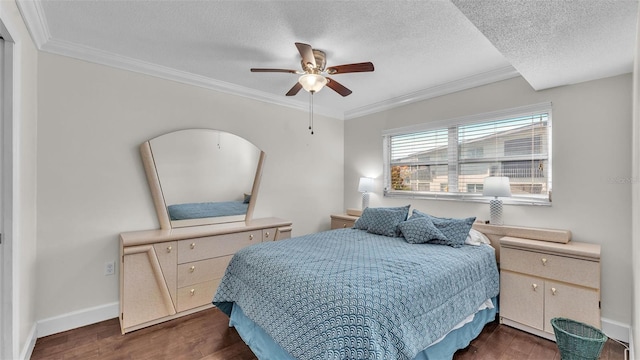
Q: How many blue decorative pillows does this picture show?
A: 3